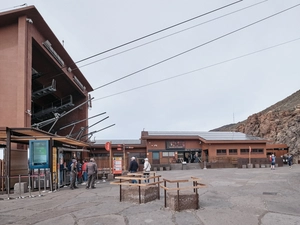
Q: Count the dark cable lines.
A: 4